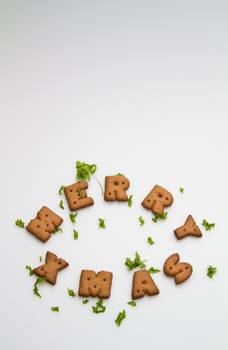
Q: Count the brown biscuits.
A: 9